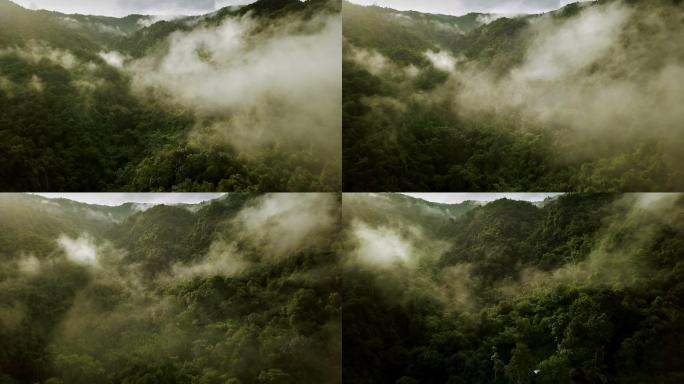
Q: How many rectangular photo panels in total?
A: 4